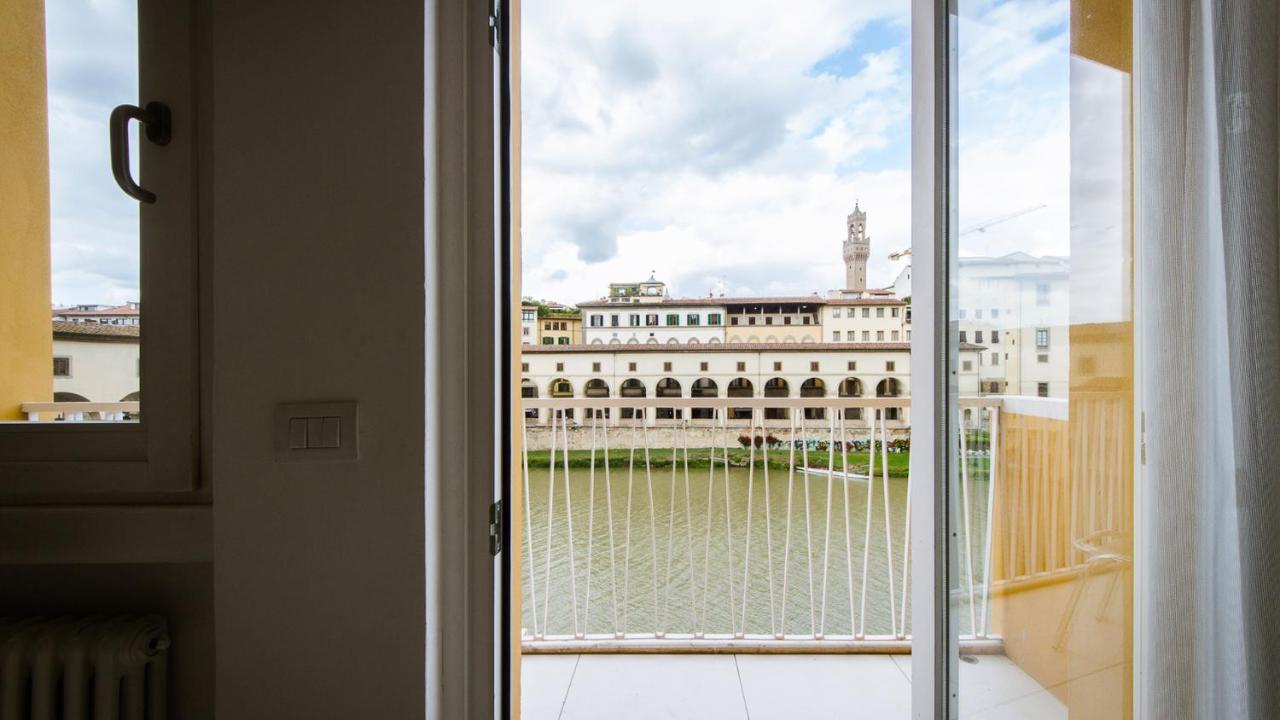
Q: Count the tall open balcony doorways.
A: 1